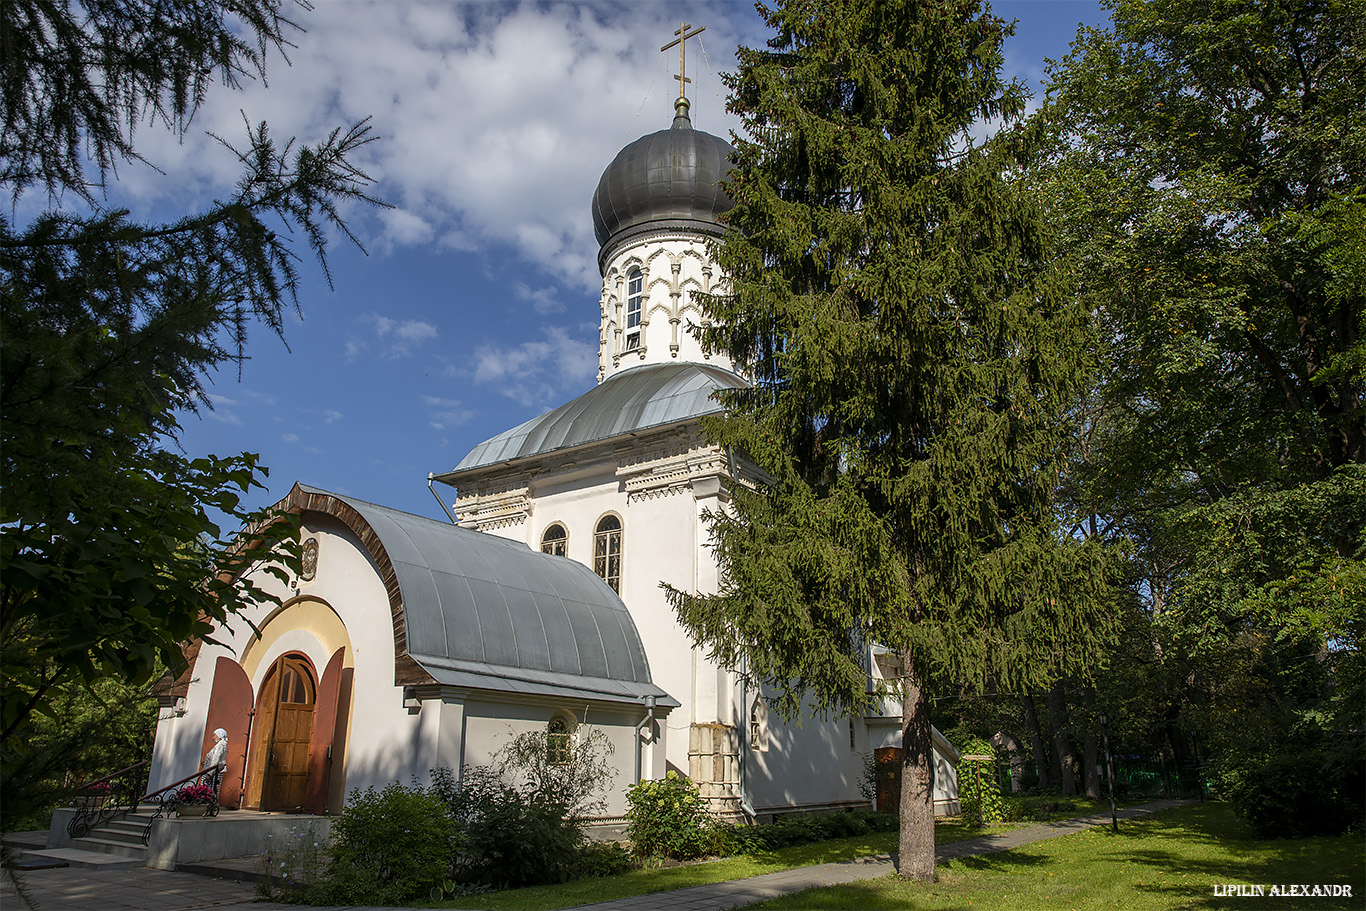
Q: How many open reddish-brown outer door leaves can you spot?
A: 2